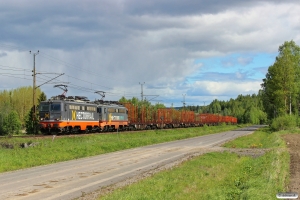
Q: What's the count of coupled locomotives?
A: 2